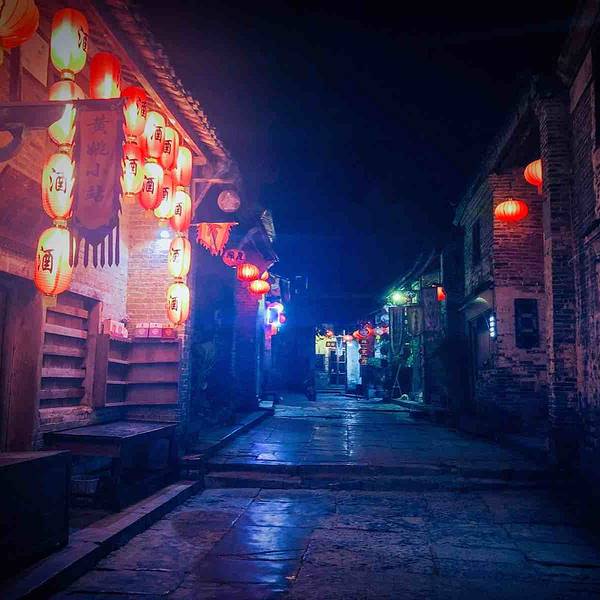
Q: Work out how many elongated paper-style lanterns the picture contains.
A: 15